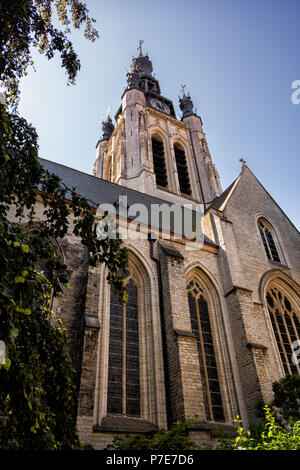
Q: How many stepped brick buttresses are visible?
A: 3